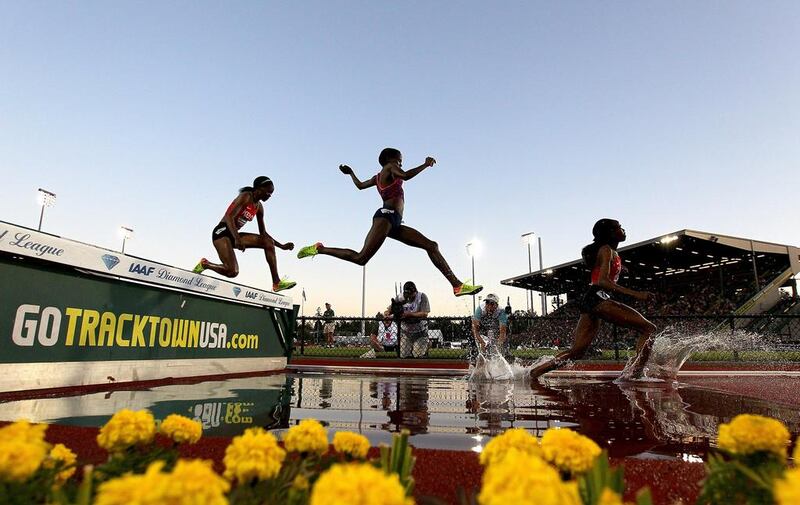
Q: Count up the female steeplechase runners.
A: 3